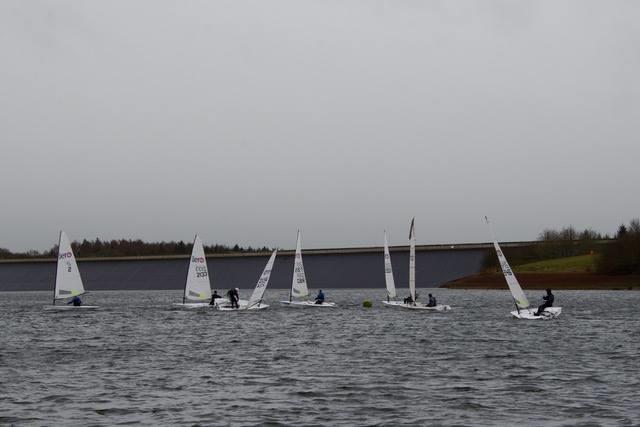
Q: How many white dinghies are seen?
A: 7